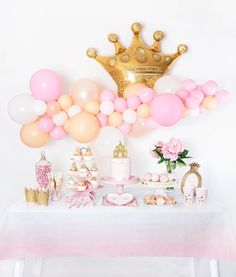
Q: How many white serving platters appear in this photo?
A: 2